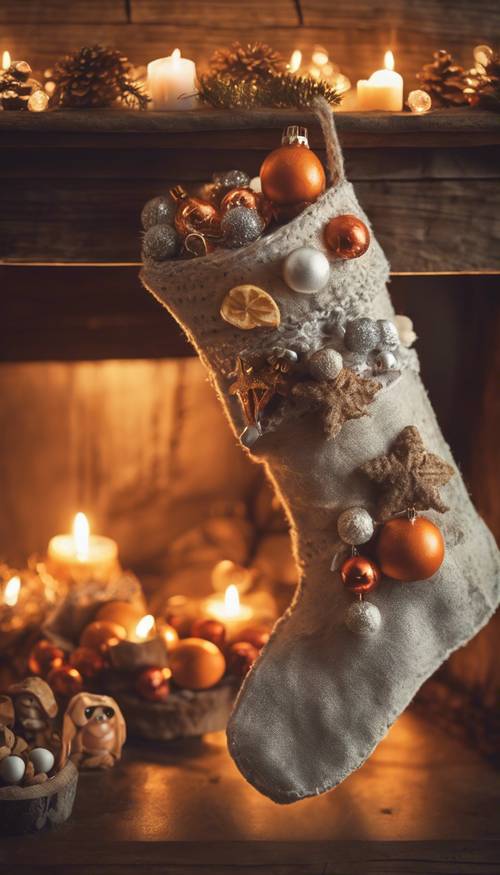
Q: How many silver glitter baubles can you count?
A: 9